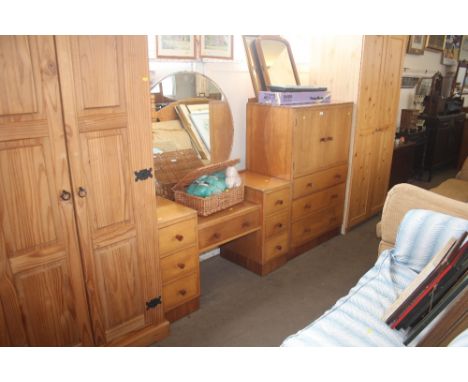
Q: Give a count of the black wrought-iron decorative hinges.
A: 2